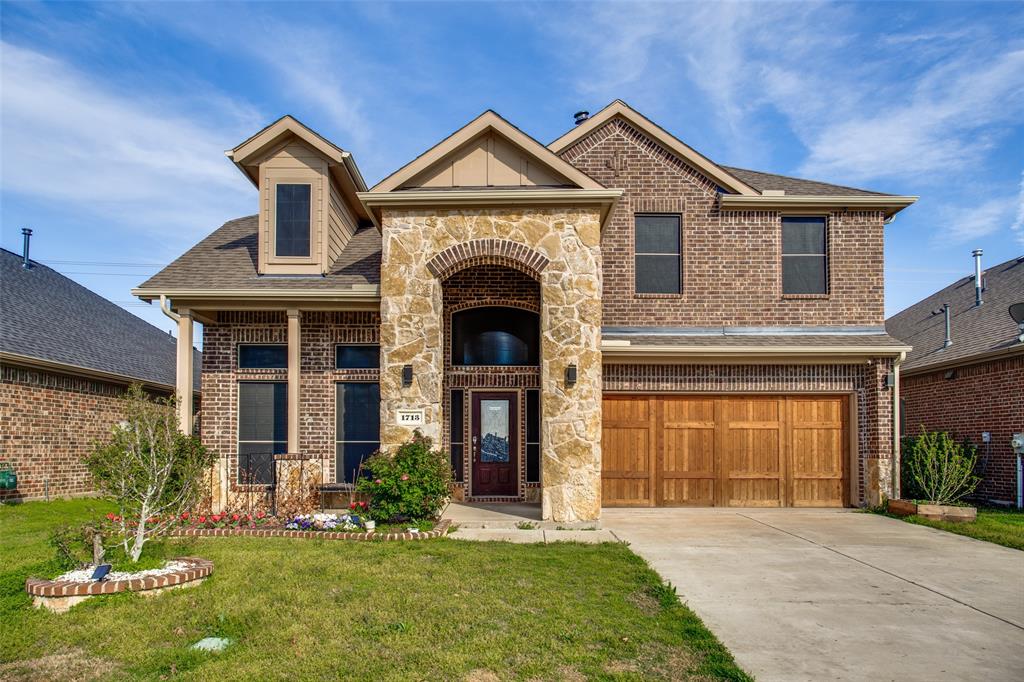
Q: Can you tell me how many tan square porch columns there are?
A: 2